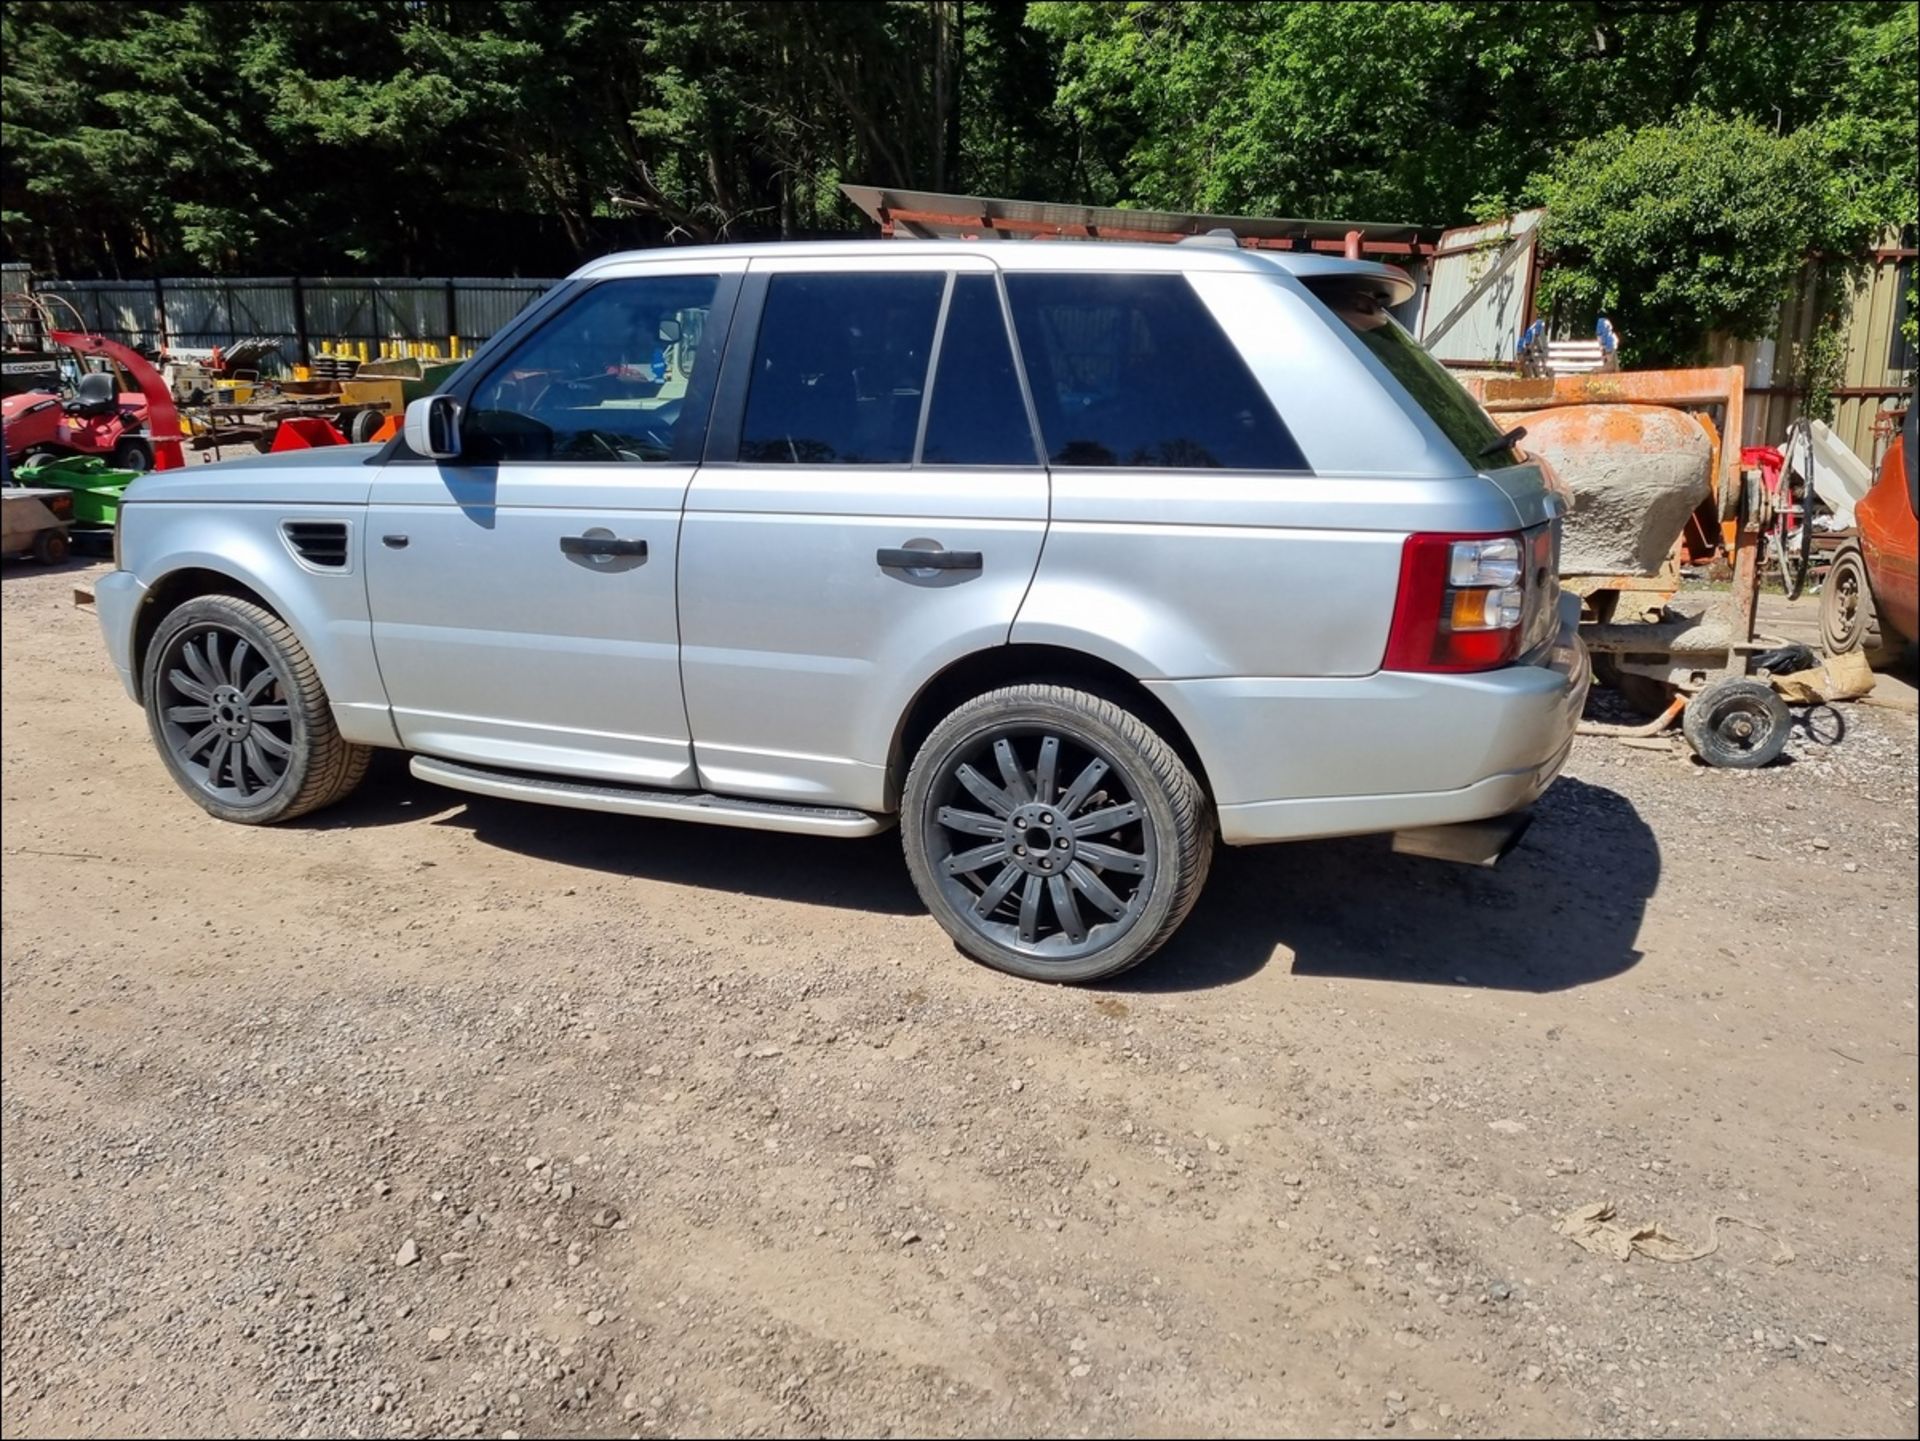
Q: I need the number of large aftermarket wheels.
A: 2